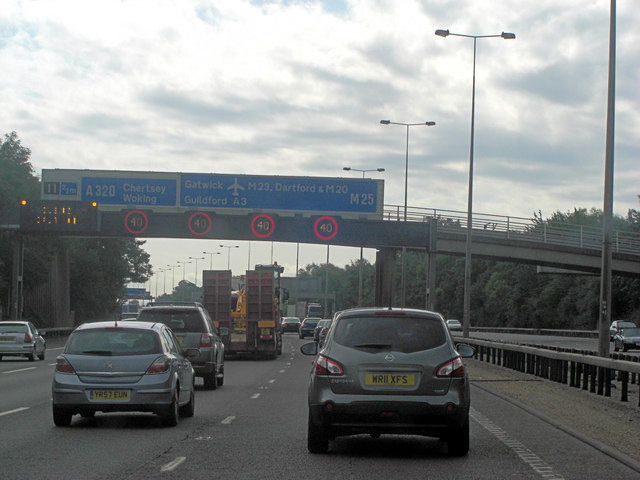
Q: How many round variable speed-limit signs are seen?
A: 4